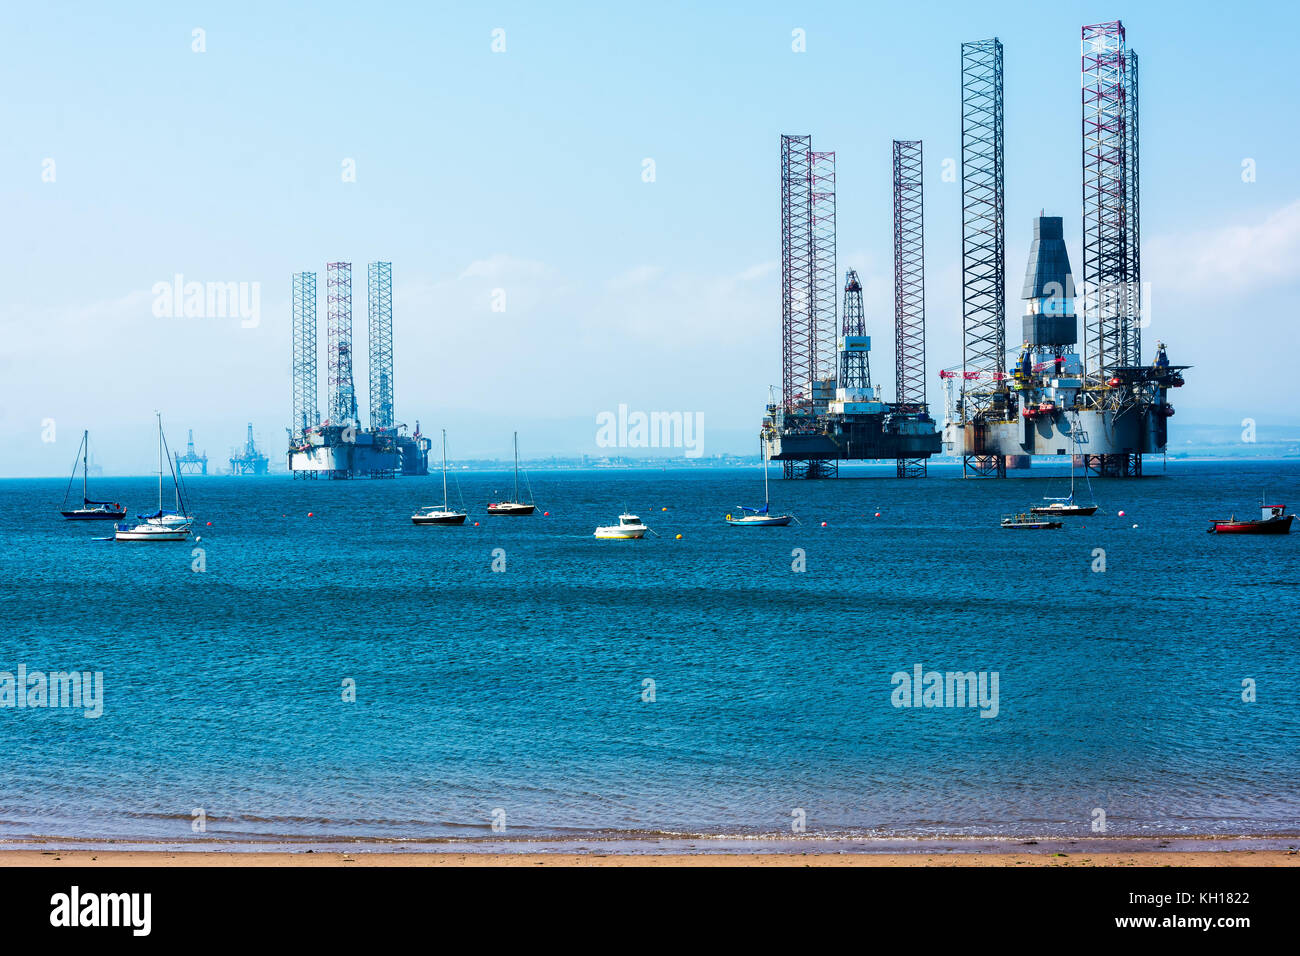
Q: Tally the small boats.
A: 10